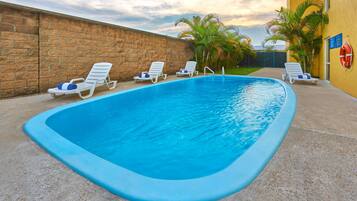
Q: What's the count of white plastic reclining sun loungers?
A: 4